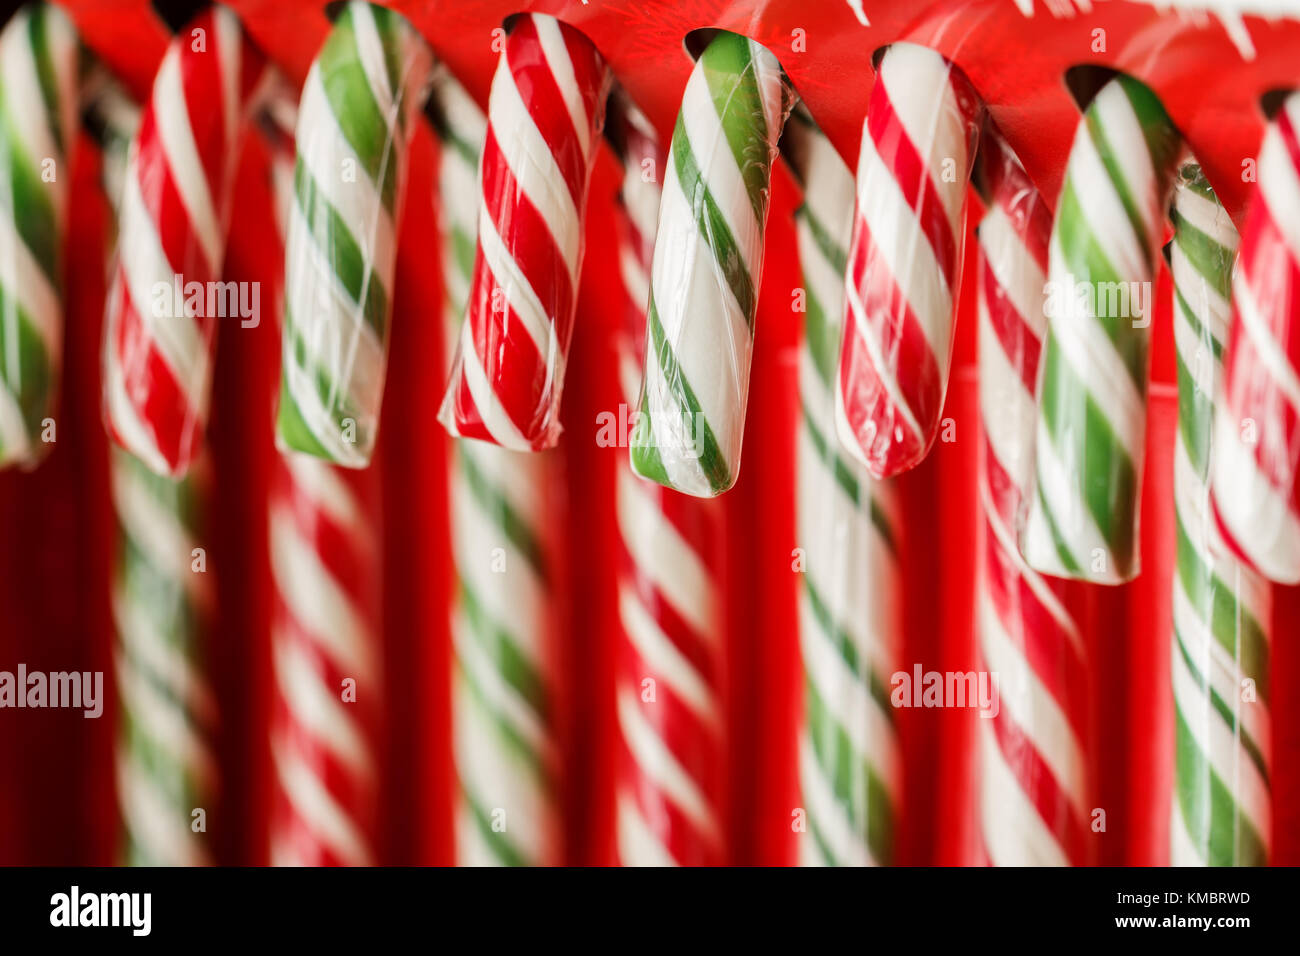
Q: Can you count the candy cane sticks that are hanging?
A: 8